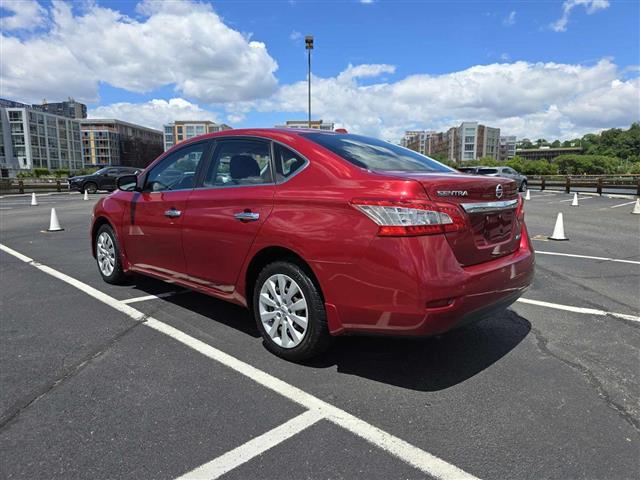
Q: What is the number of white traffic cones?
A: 7